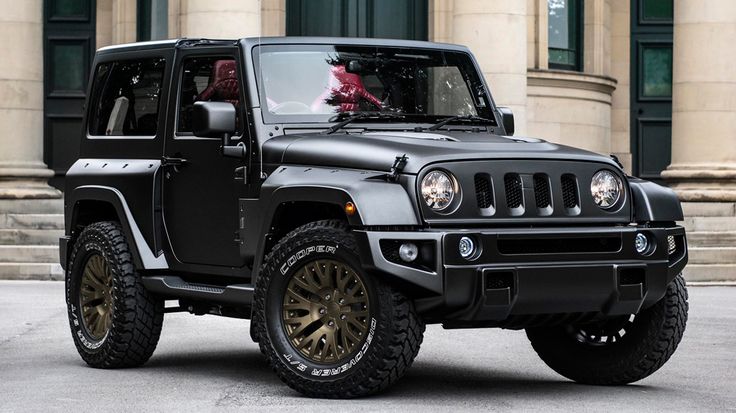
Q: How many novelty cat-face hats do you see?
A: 0